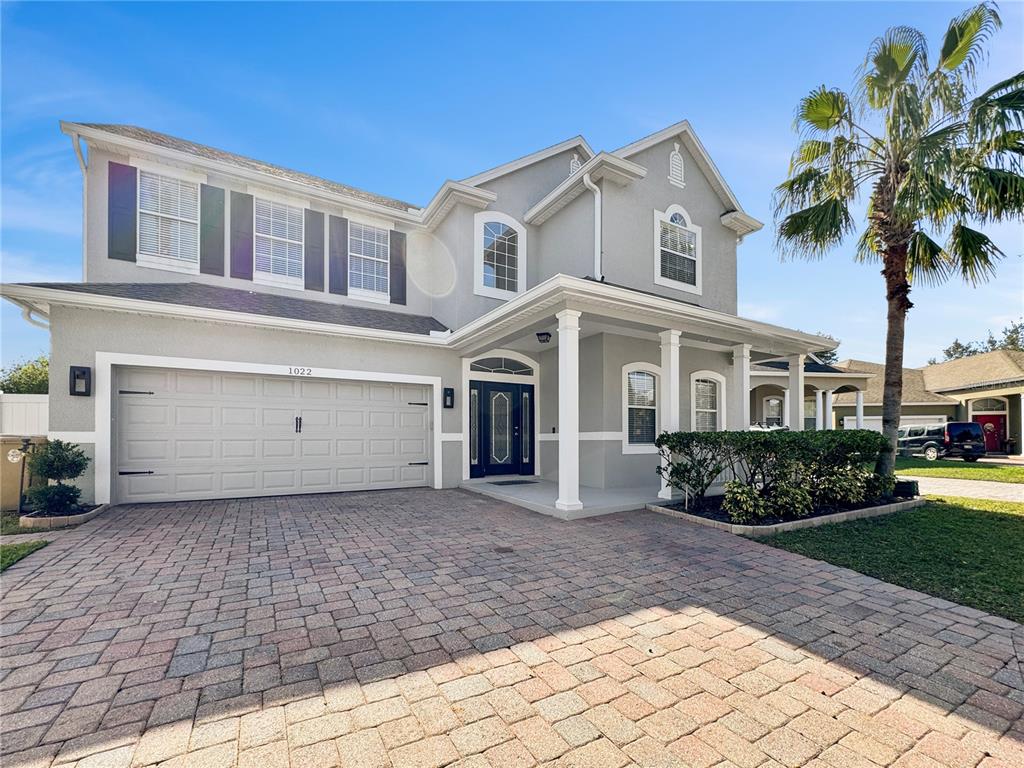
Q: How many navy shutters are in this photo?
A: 6